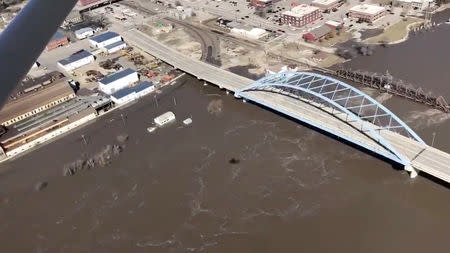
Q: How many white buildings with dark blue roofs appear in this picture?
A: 5